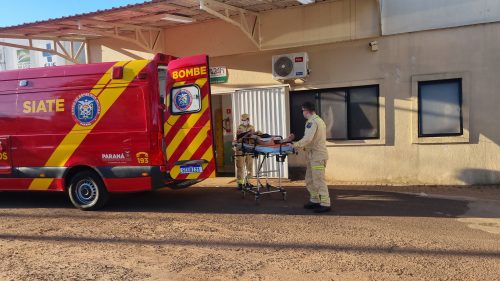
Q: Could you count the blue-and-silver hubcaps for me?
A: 1